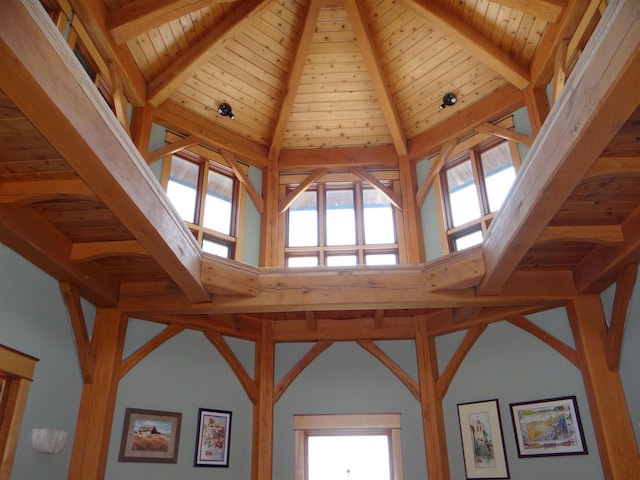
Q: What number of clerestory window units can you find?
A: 3